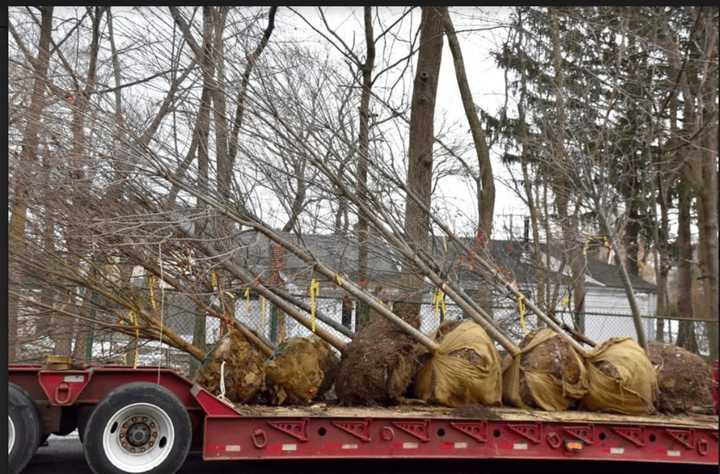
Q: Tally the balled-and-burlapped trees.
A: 7